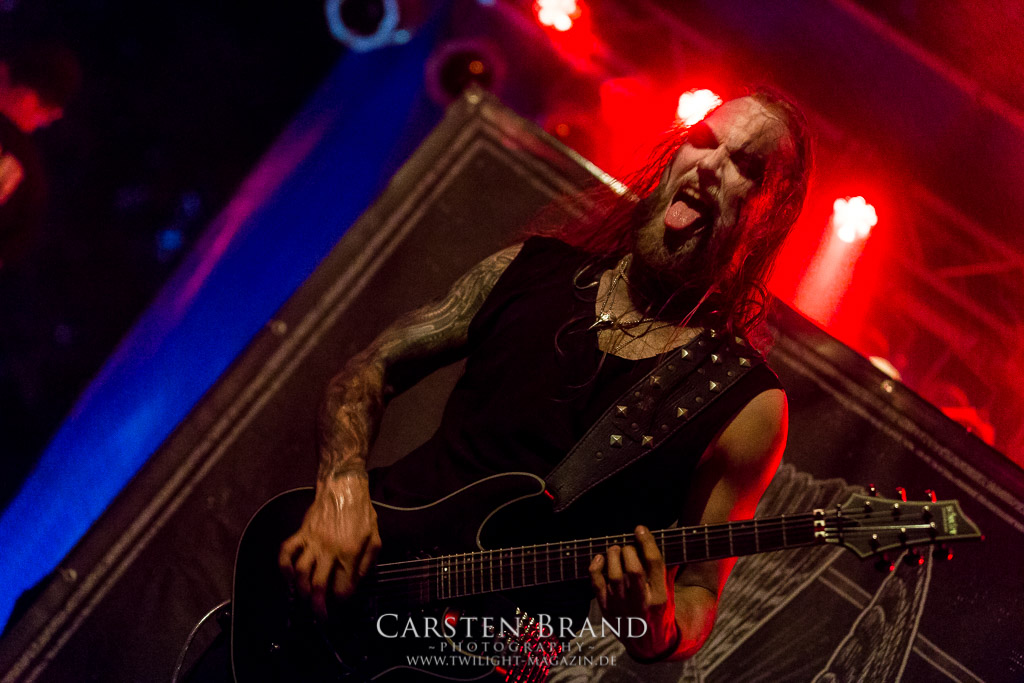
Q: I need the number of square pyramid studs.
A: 11